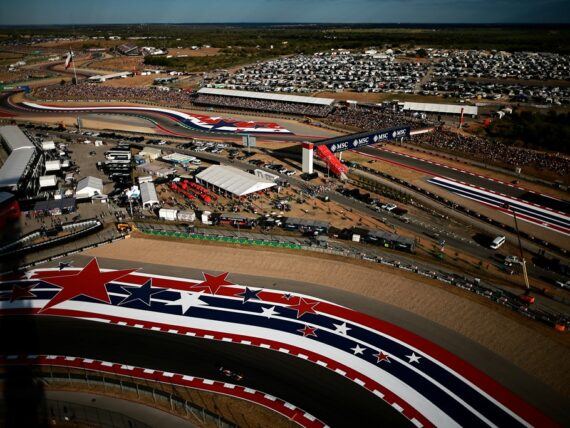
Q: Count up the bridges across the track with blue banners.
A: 1